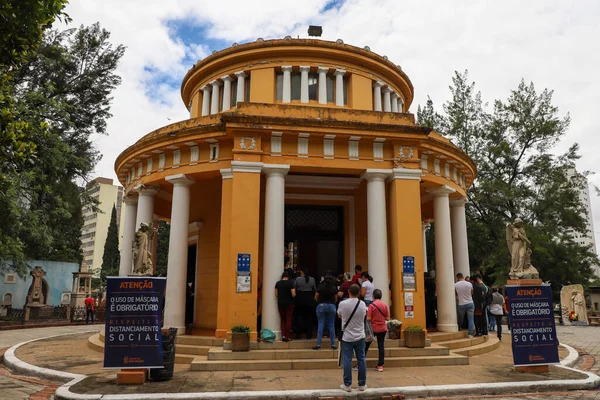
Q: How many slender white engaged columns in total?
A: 12